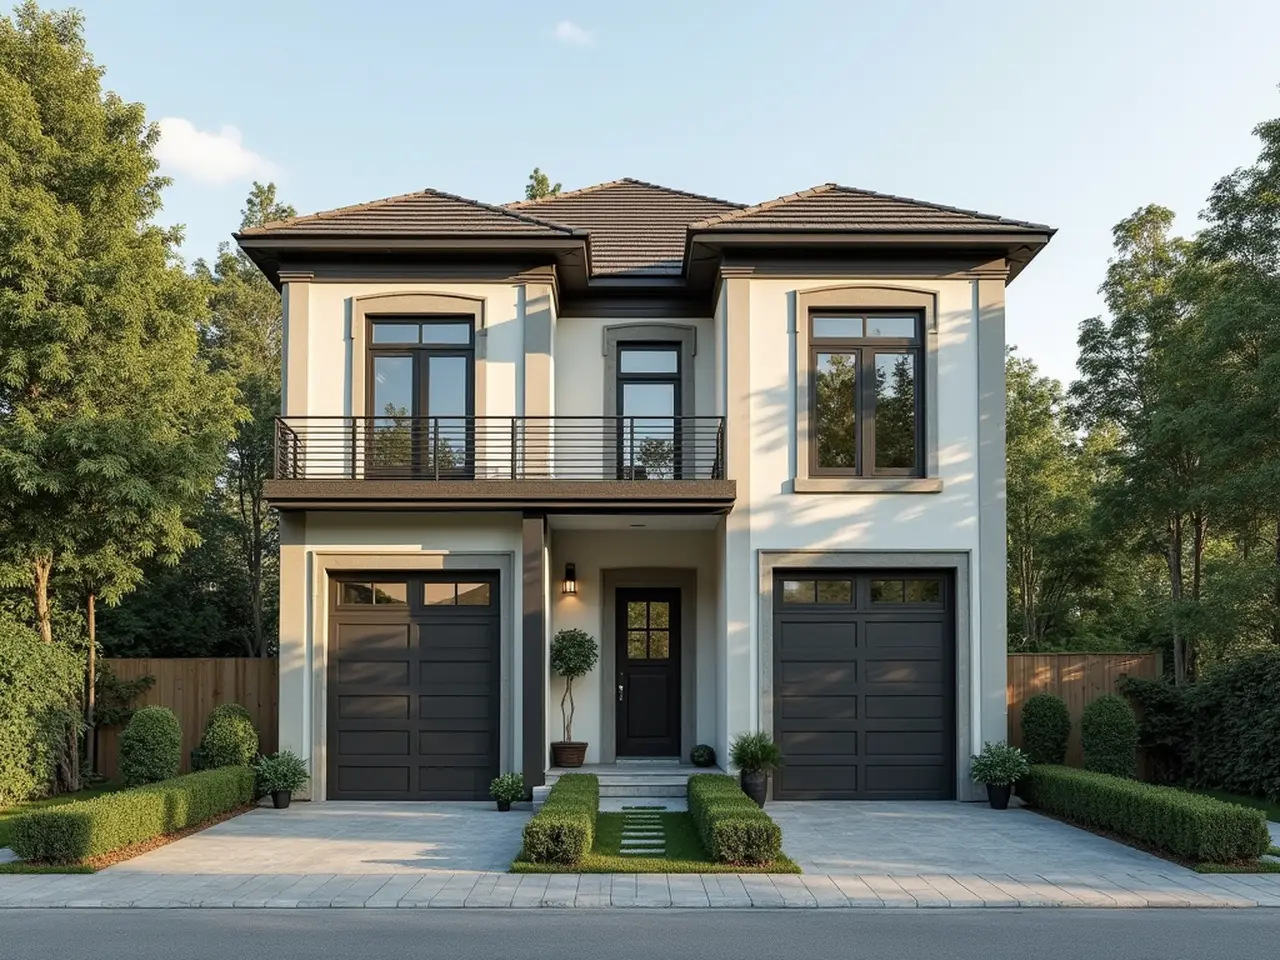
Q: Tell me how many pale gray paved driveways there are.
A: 2